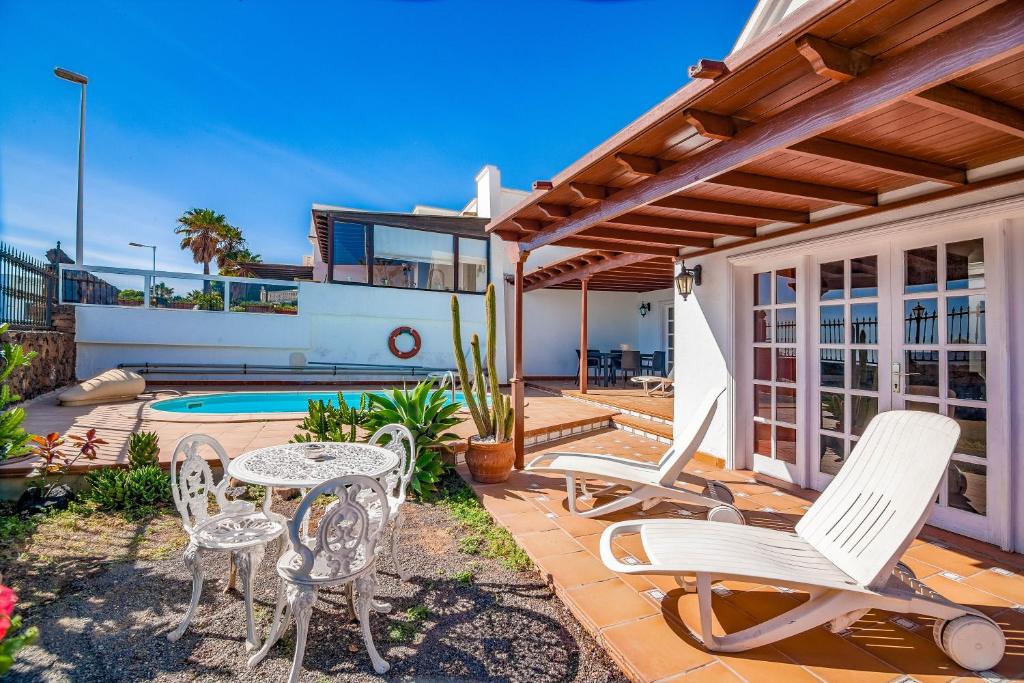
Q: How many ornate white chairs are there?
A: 3